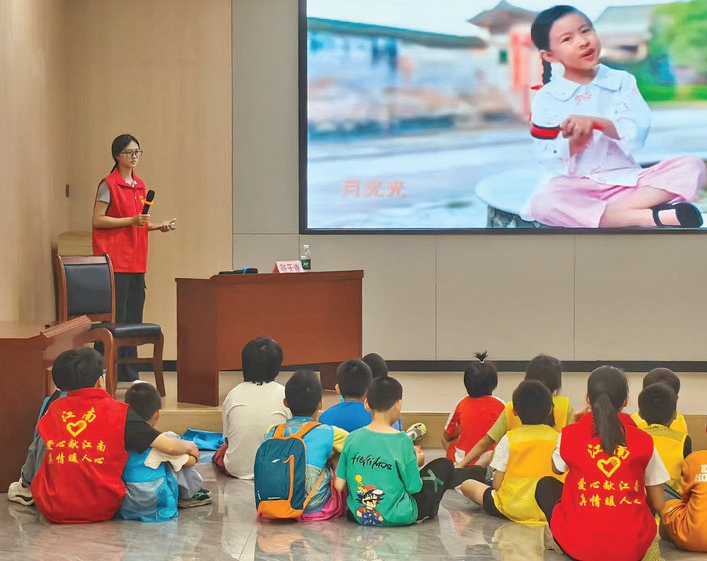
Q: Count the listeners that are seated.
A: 14